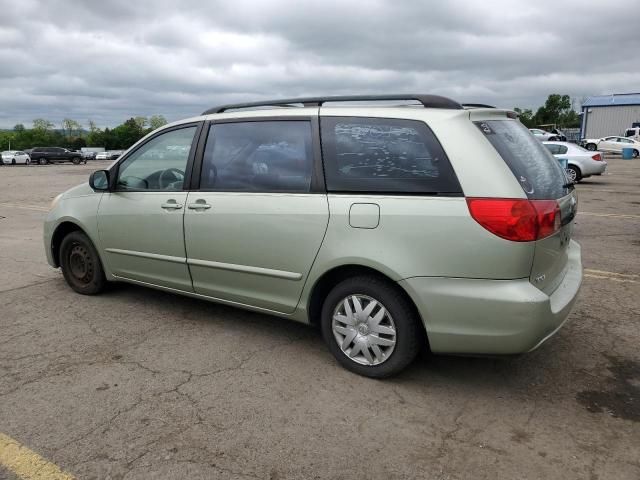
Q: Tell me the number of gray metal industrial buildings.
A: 1